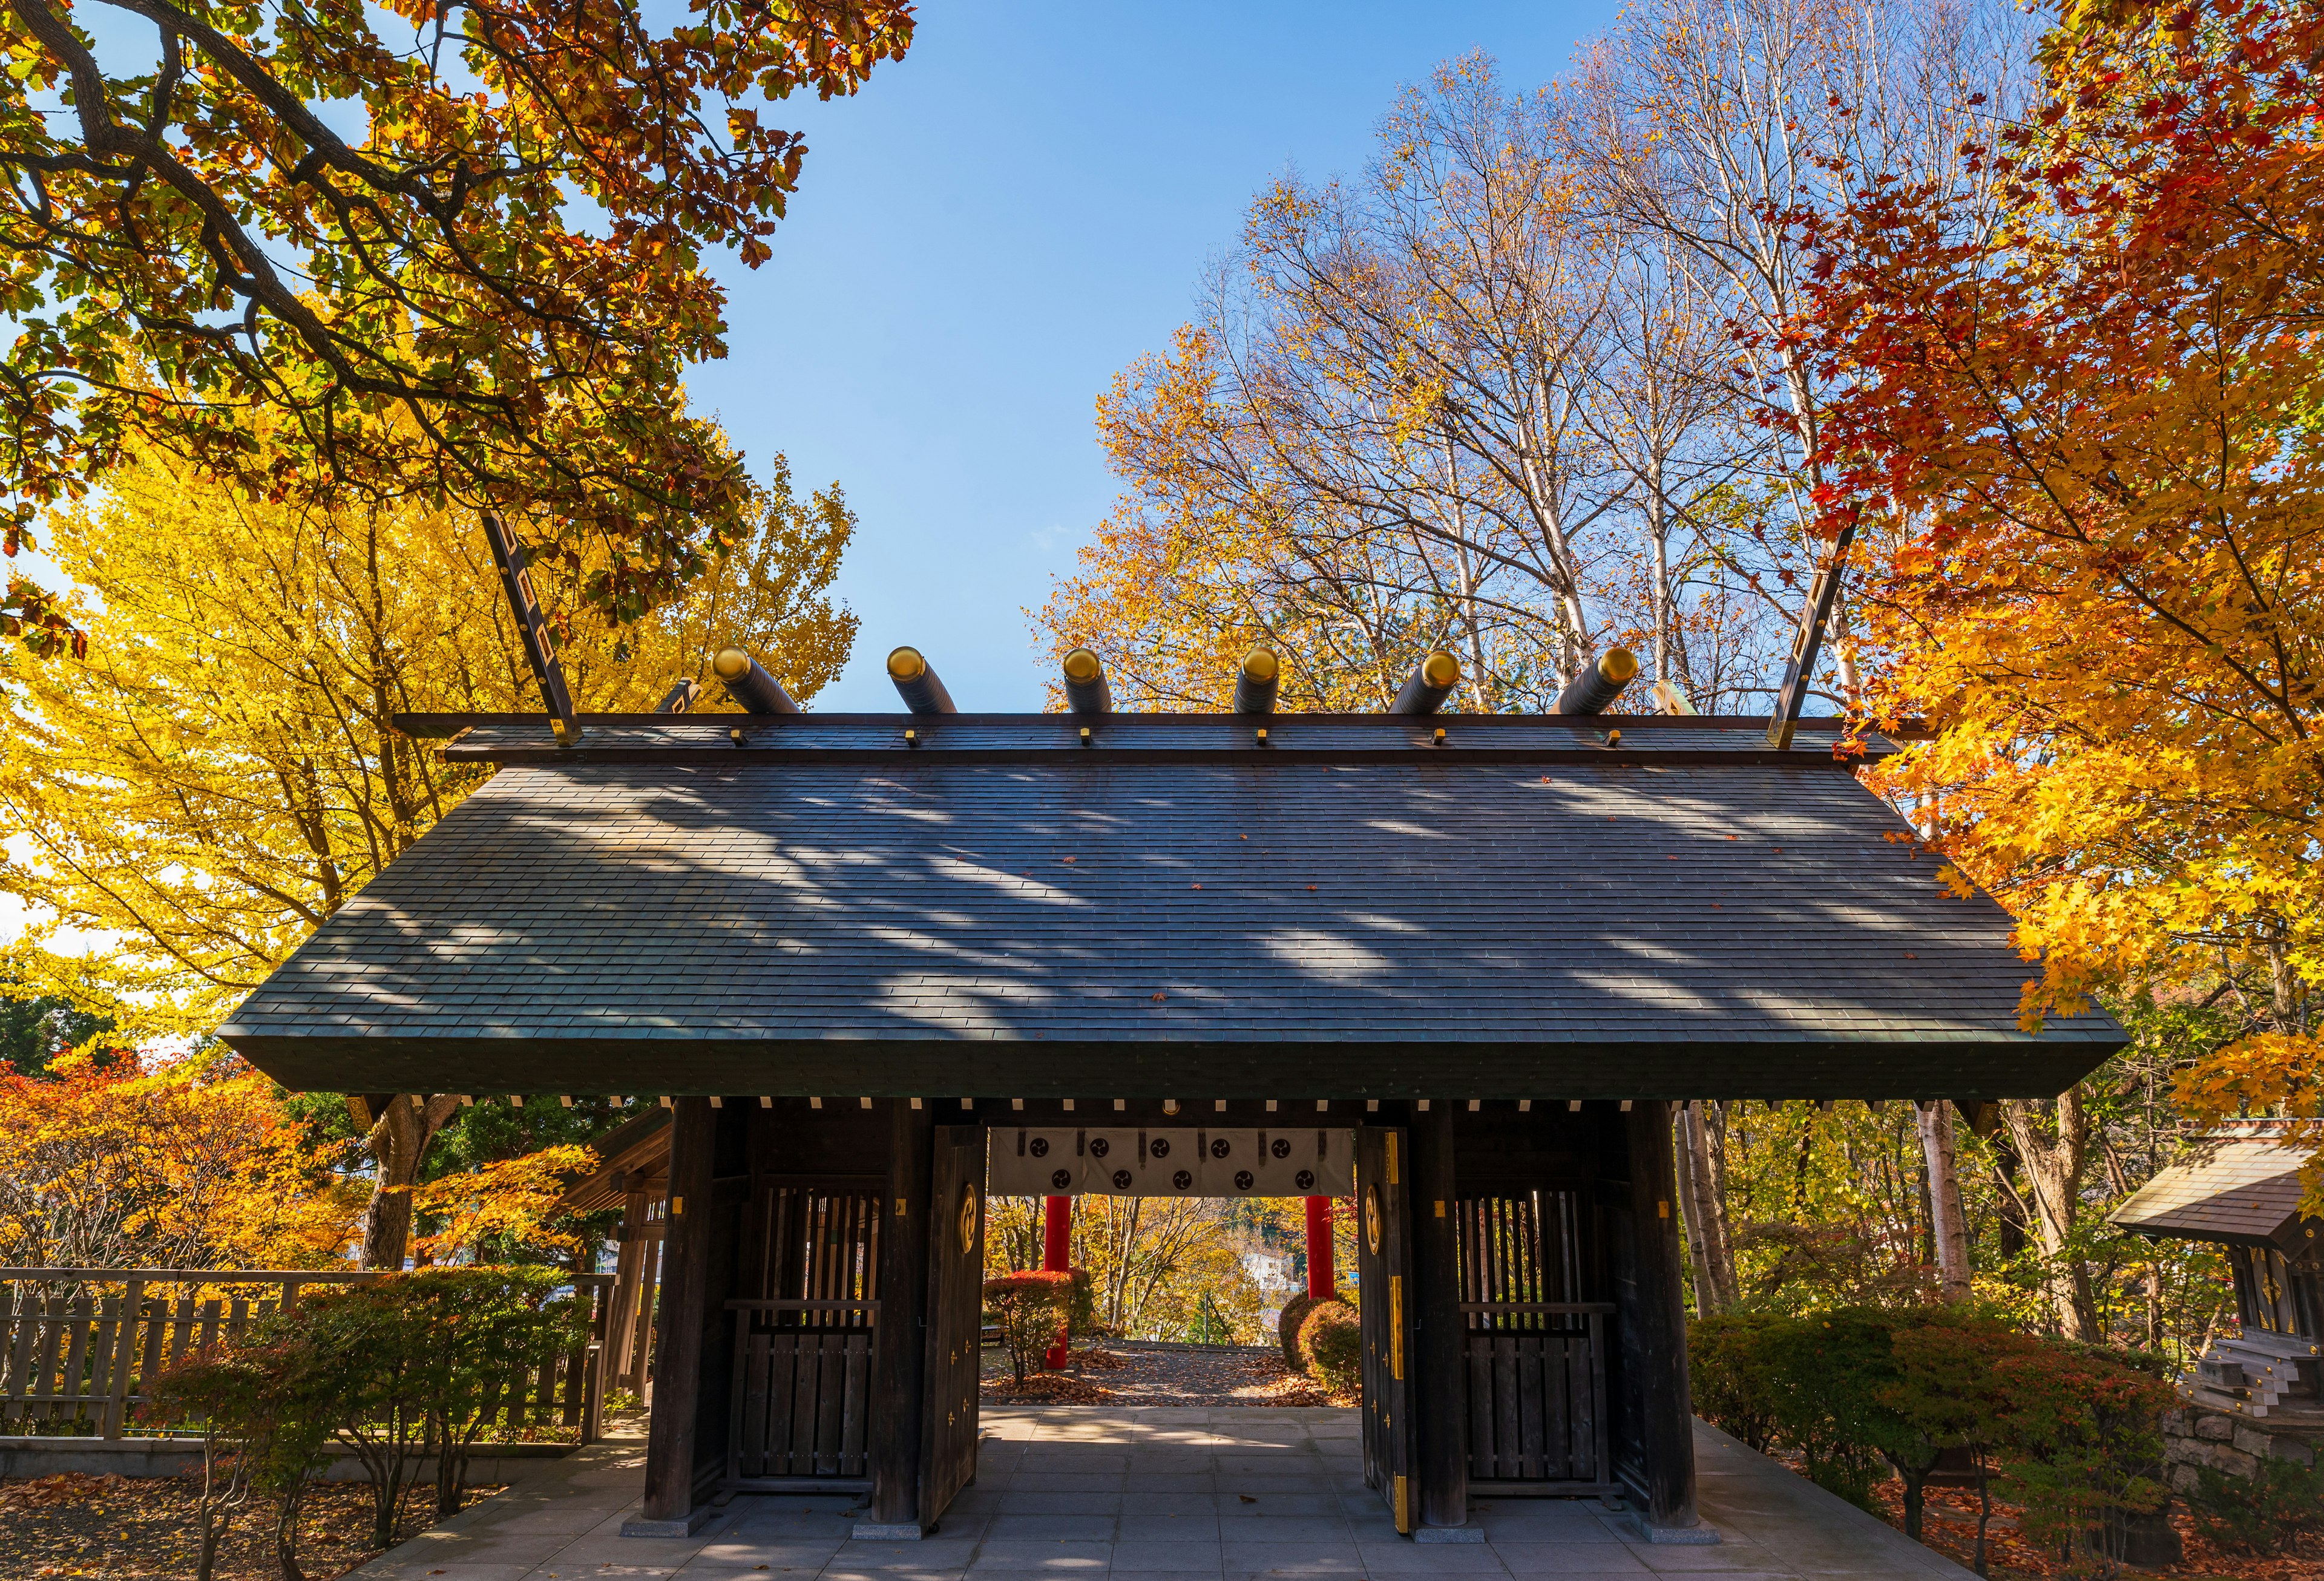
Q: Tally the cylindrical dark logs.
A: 6